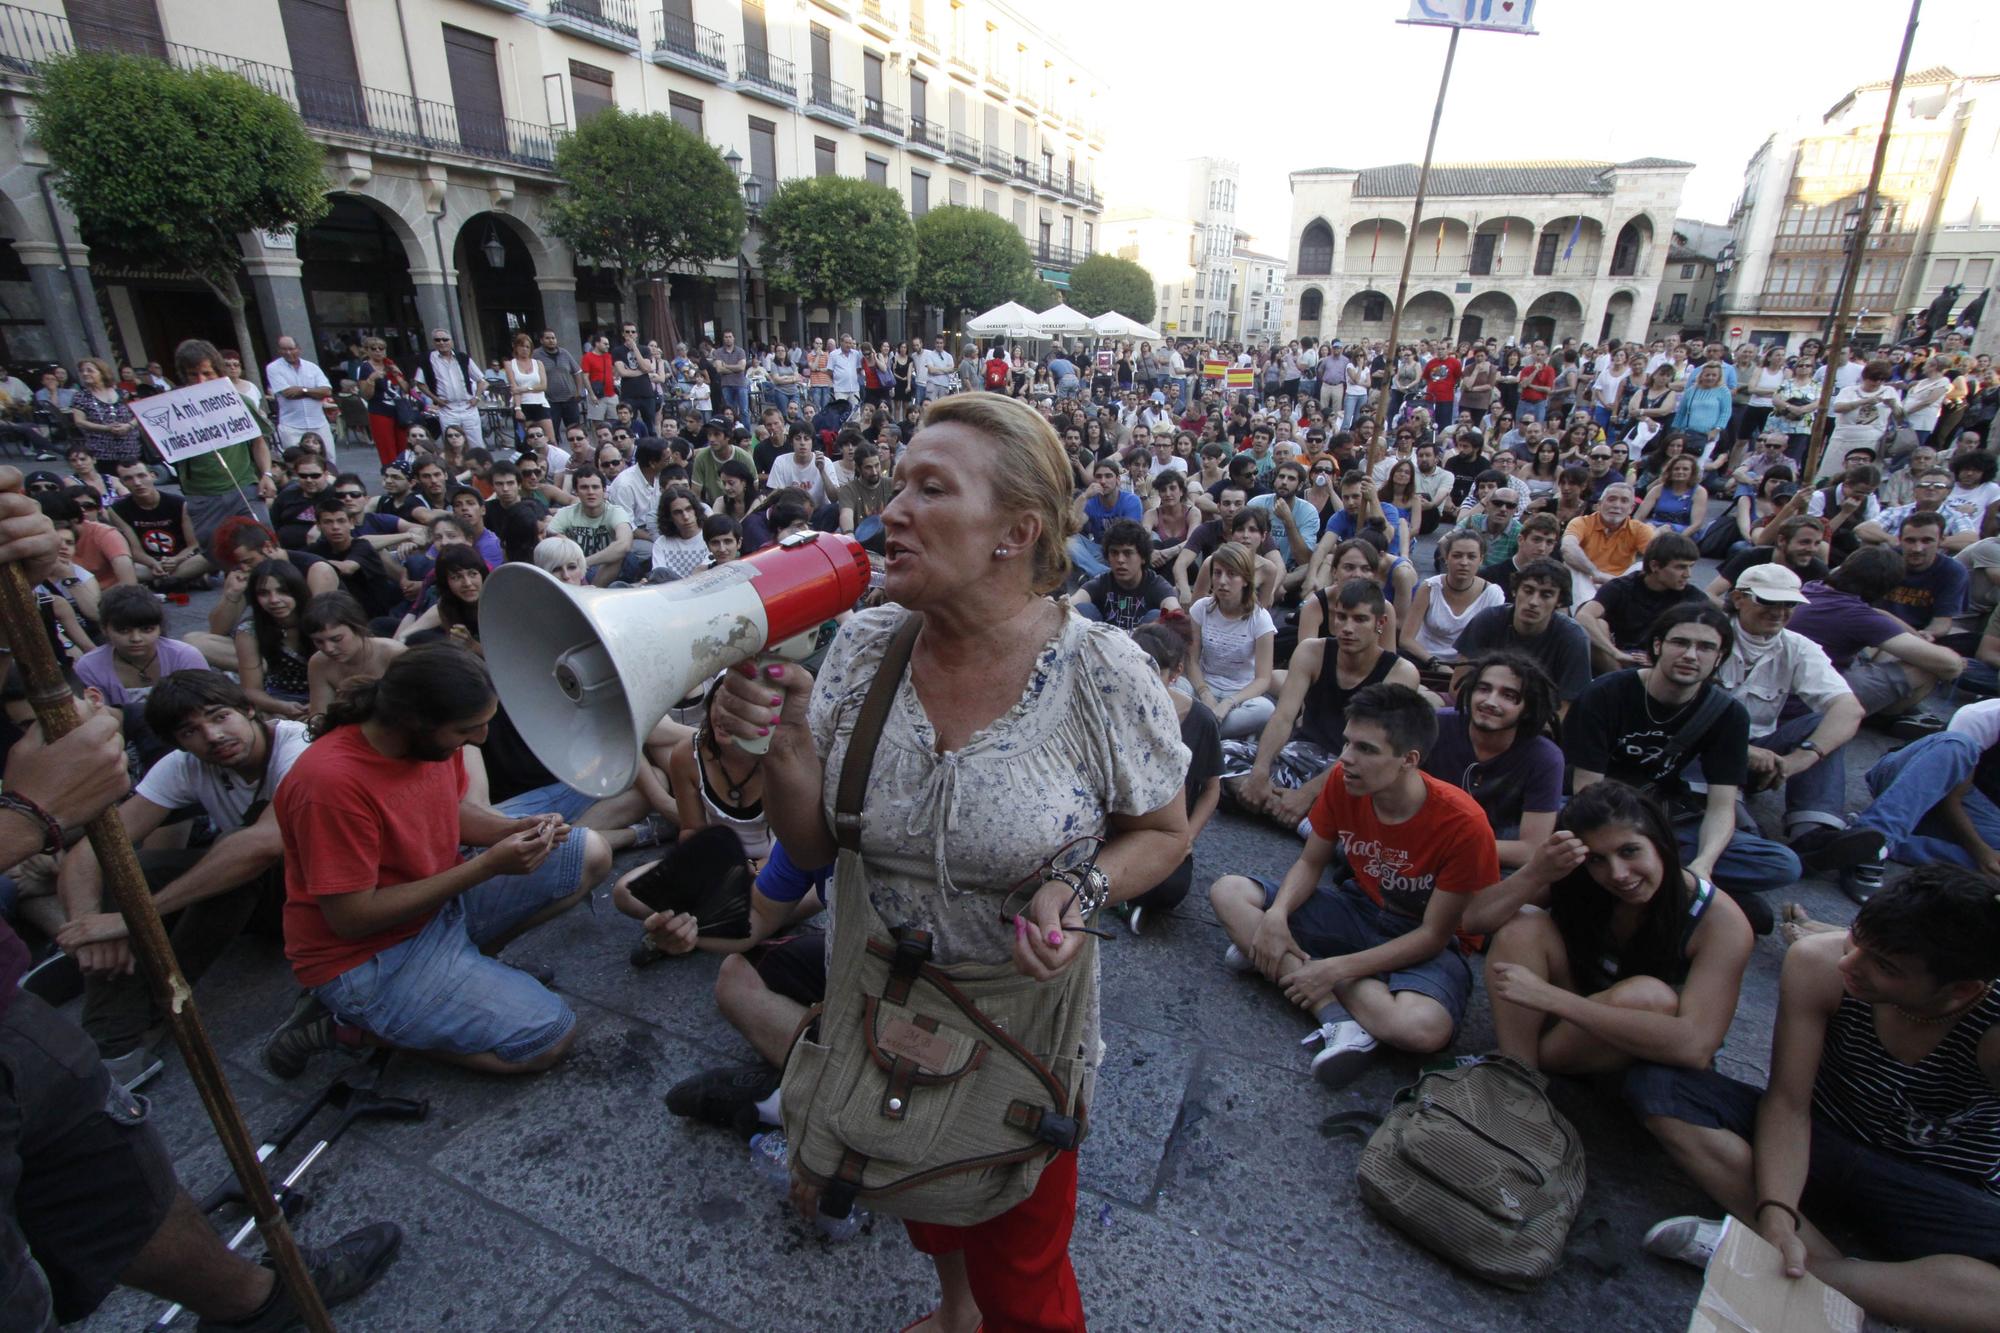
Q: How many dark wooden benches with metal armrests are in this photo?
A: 0